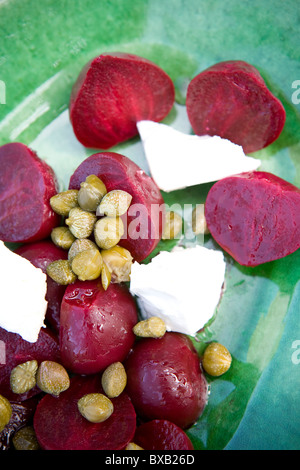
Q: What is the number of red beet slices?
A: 11